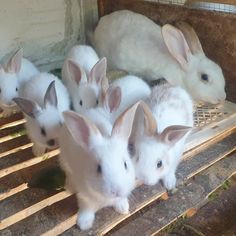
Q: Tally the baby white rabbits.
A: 6